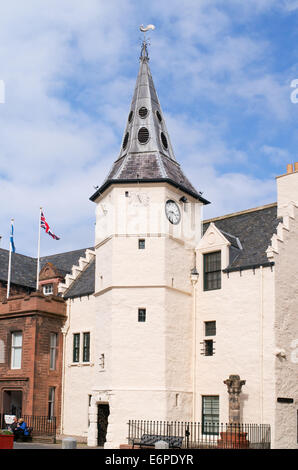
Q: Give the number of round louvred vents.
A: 6